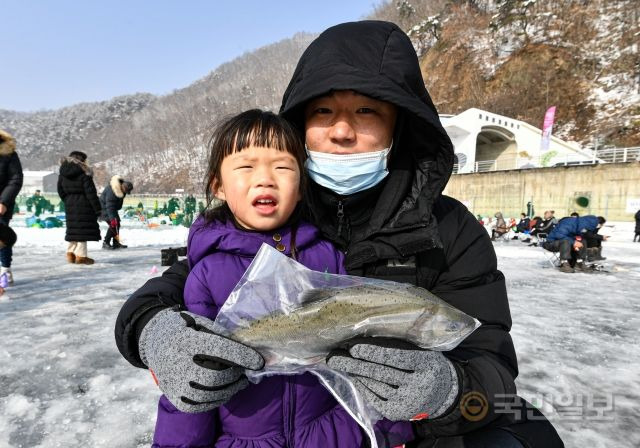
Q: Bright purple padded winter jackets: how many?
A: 1